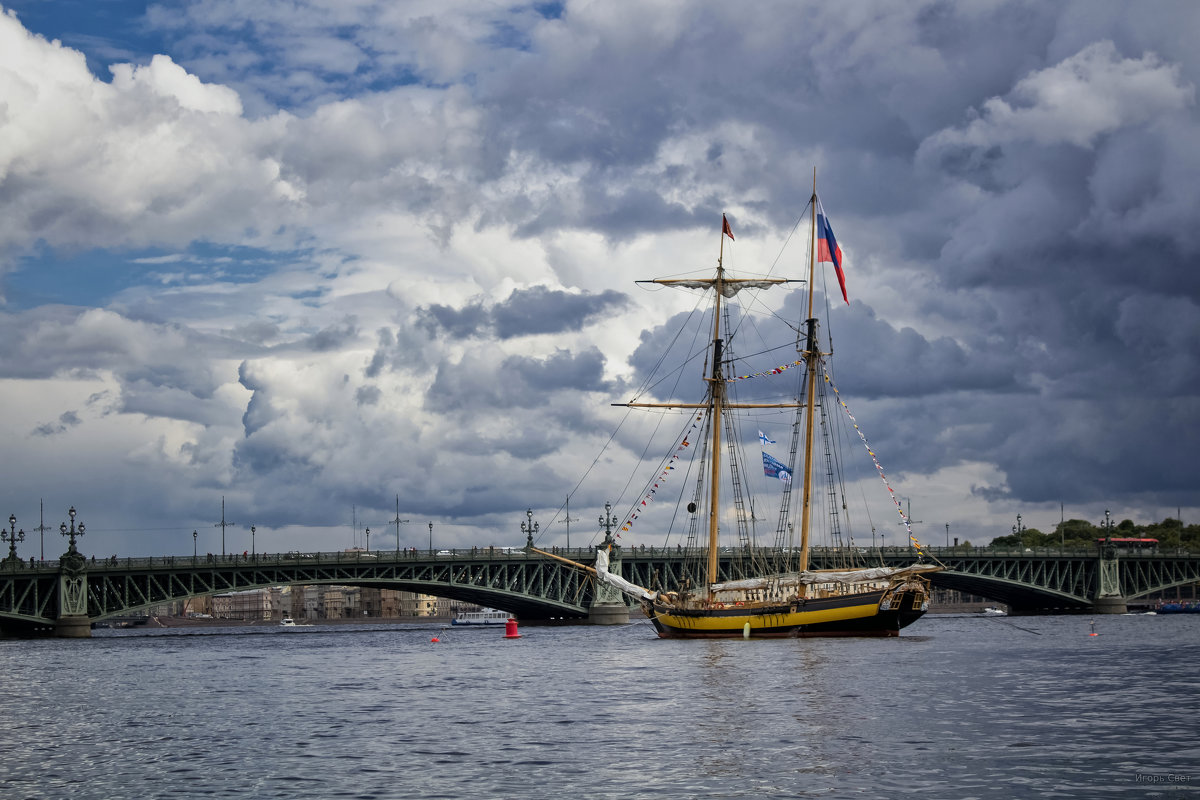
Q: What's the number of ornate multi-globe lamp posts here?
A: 6